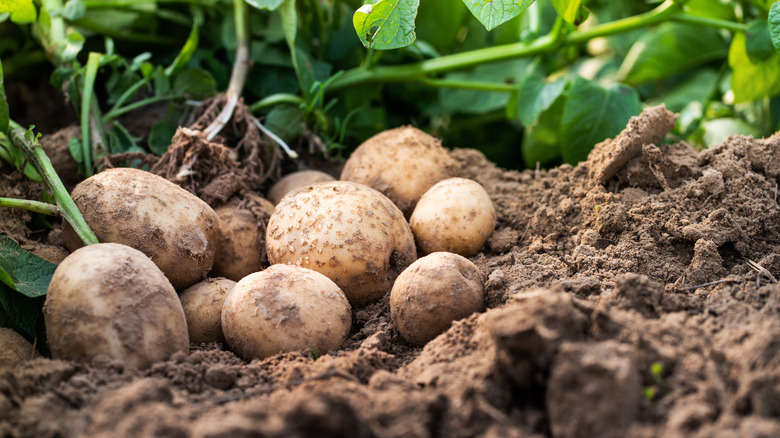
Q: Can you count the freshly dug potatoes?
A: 11